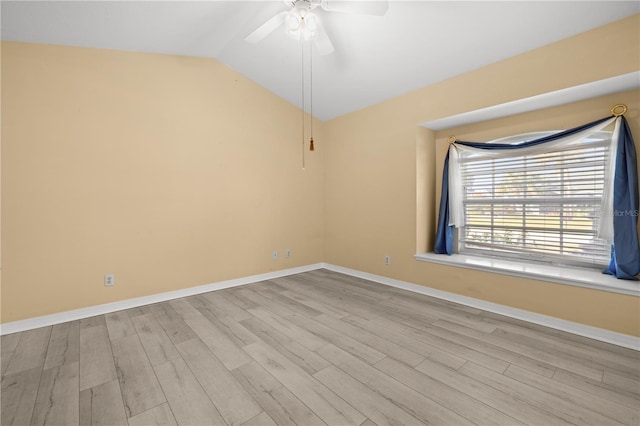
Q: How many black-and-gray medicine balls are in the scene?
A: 0